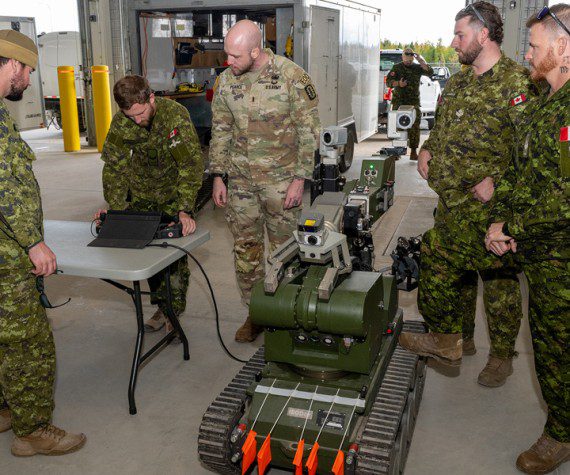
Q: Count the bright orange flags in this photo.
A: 5